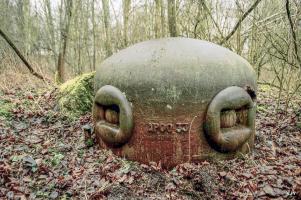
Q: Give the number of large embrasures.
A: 2